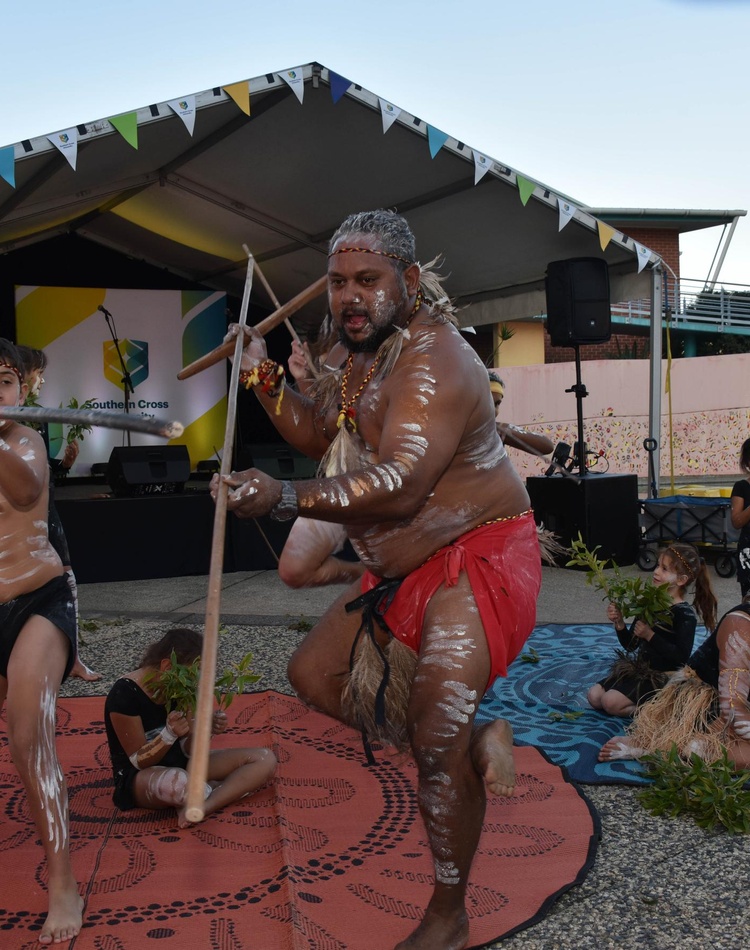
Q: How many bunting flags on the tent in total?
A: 14